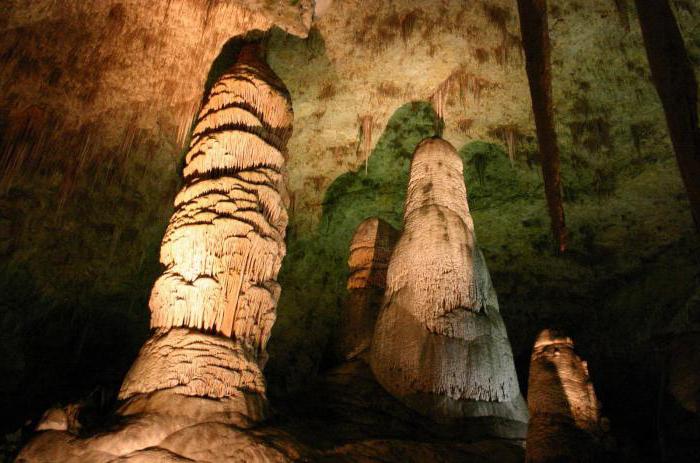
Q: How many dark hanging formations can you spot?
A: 2